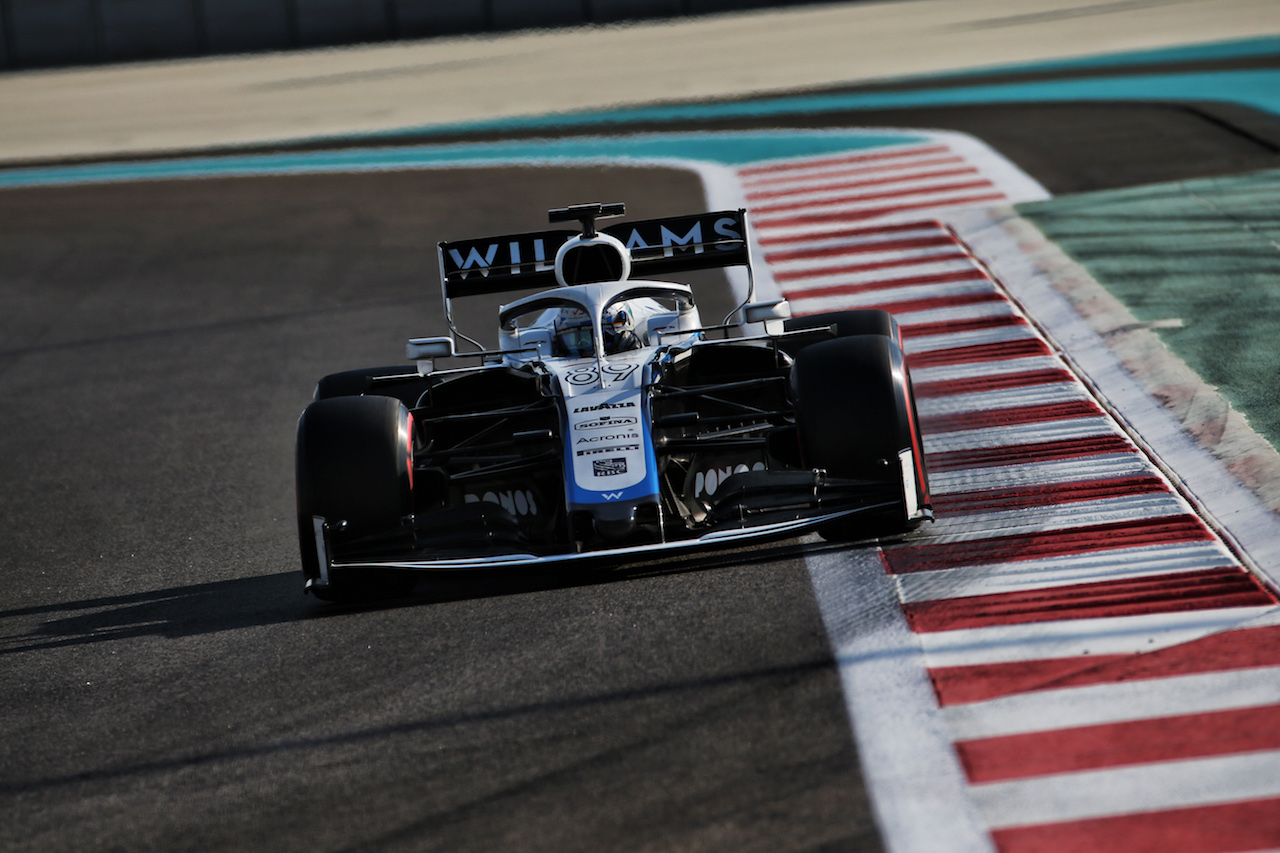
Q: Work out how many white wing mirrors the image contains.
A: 2